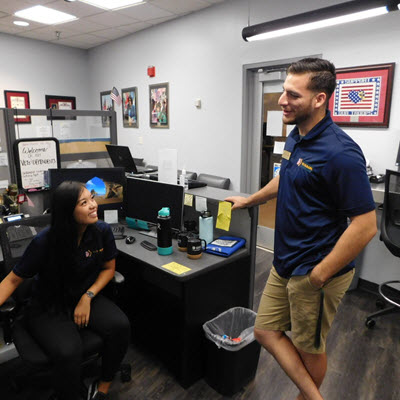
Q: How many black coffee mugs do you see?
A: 2